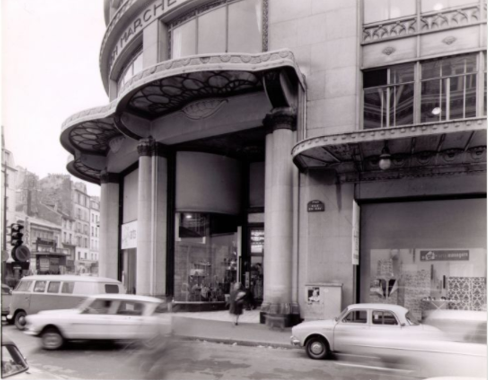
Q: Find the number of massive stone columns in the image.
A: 3